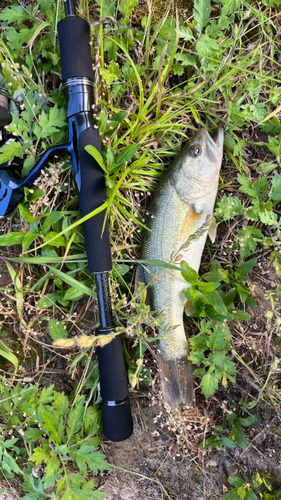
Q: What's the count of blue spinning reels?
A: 1